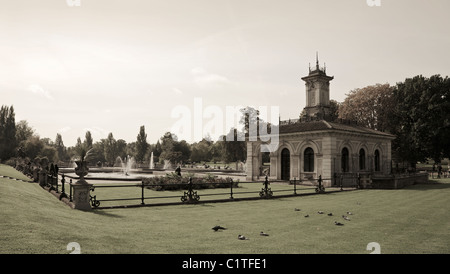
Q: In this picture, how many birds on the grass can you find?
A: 10